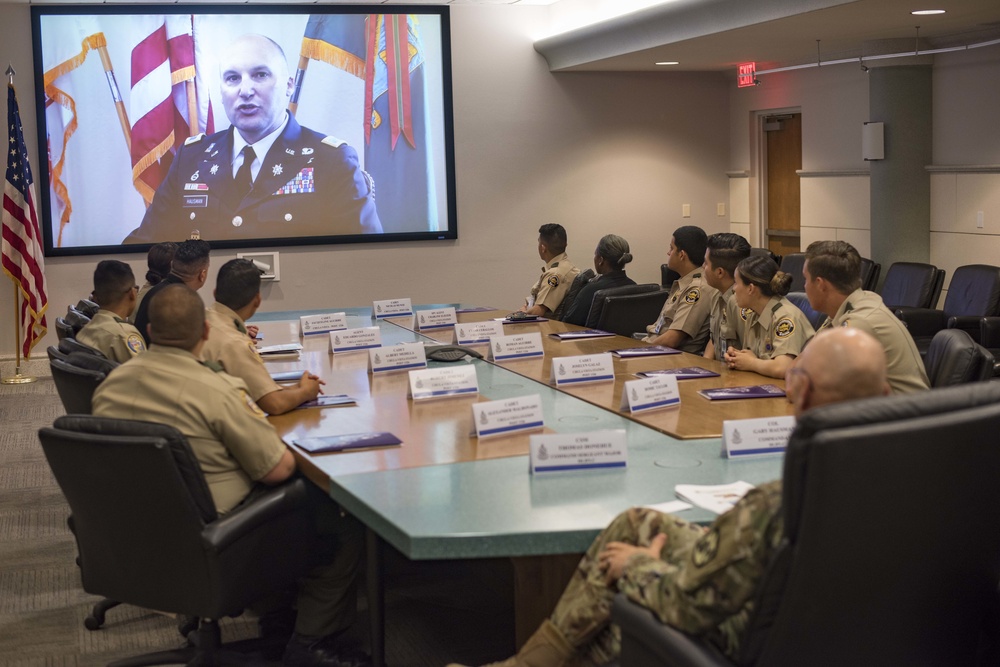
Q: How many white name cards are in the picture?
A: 13